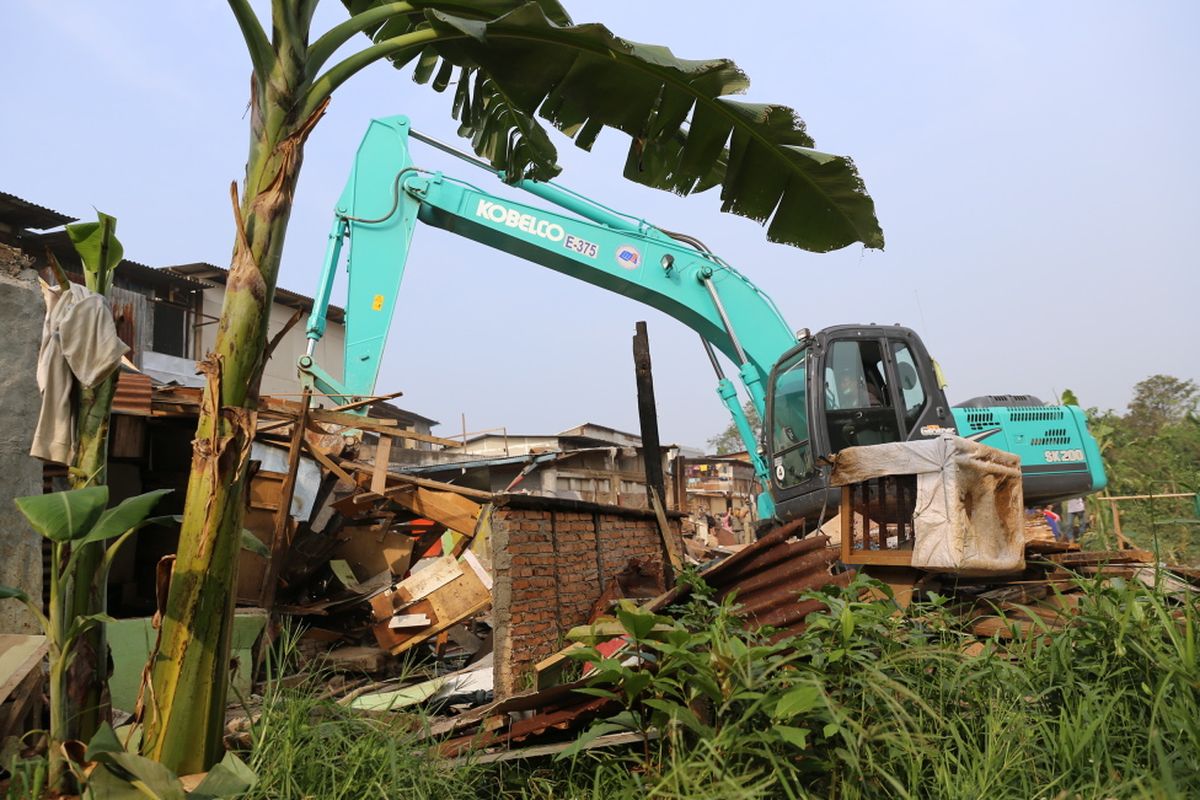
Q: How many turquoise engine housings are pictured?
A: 1